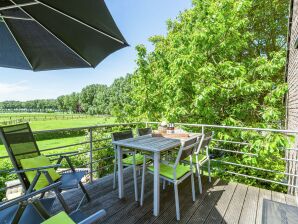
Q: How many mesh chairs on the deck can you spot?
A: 2